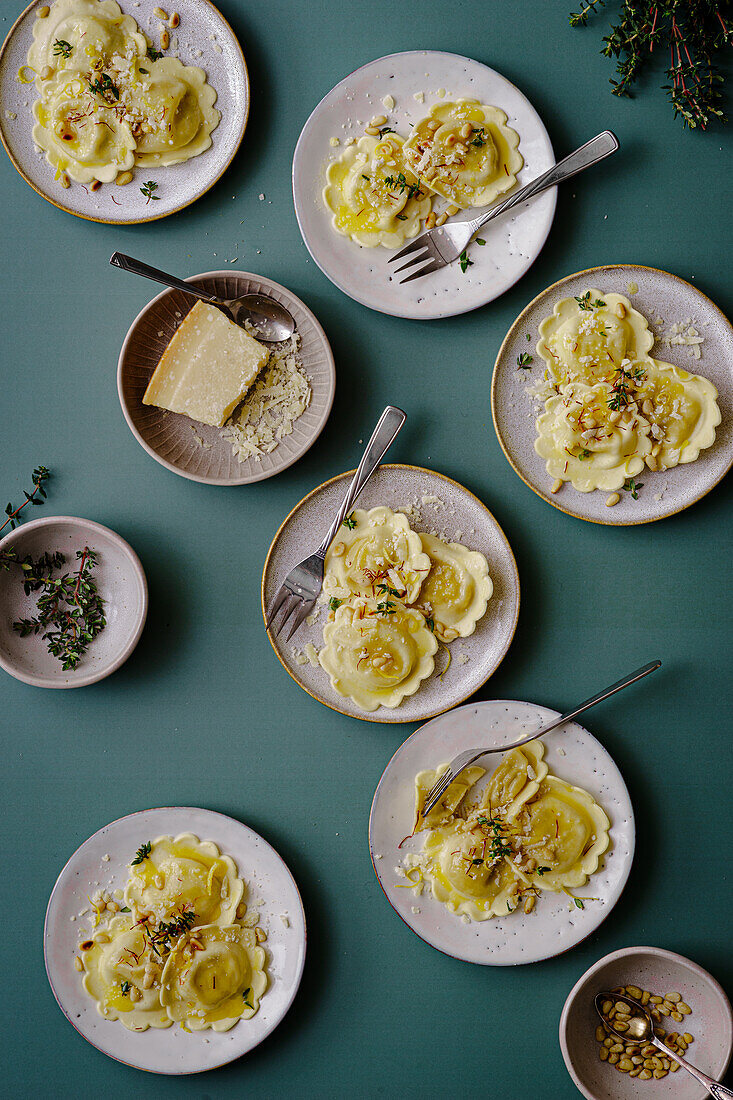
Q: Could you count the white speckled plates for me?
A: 3